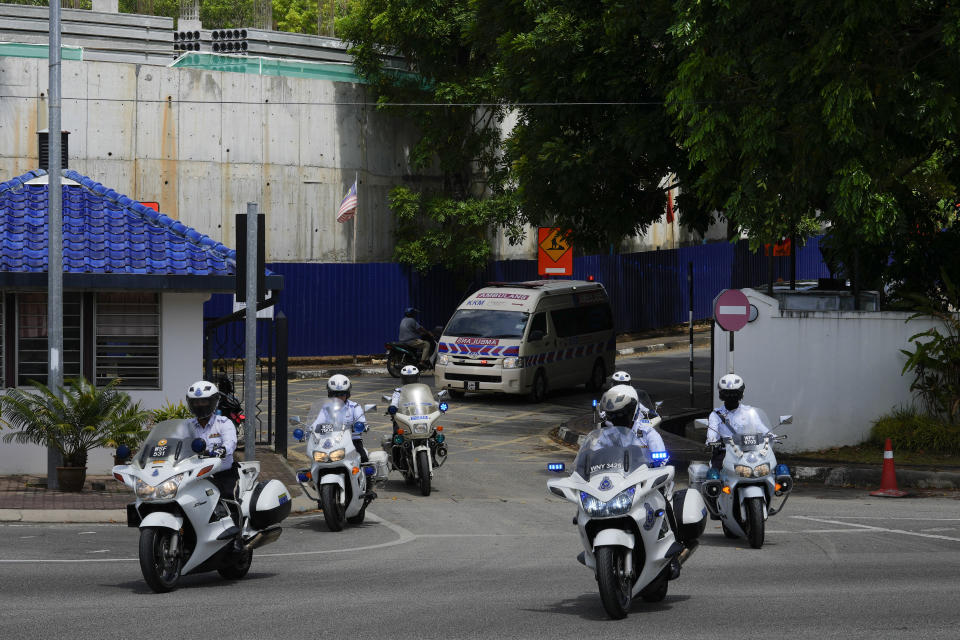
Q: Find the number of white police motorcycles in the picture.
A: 6